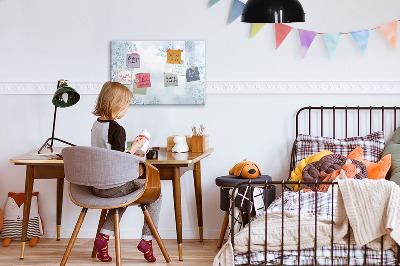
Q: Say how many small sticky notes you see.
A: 8